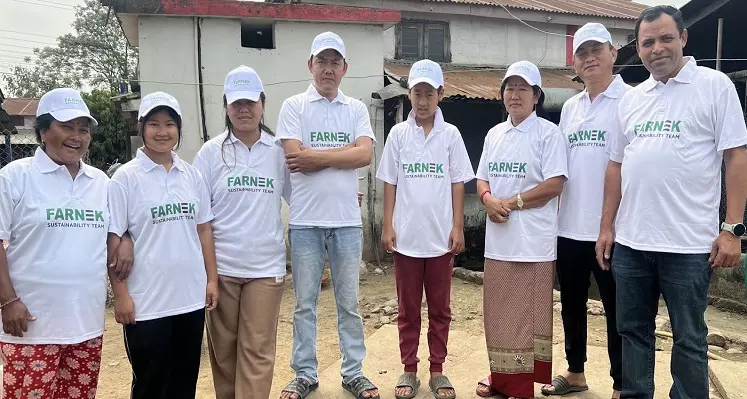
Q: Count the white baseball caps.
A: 7